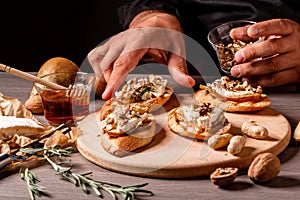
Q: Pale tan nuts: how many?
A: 3